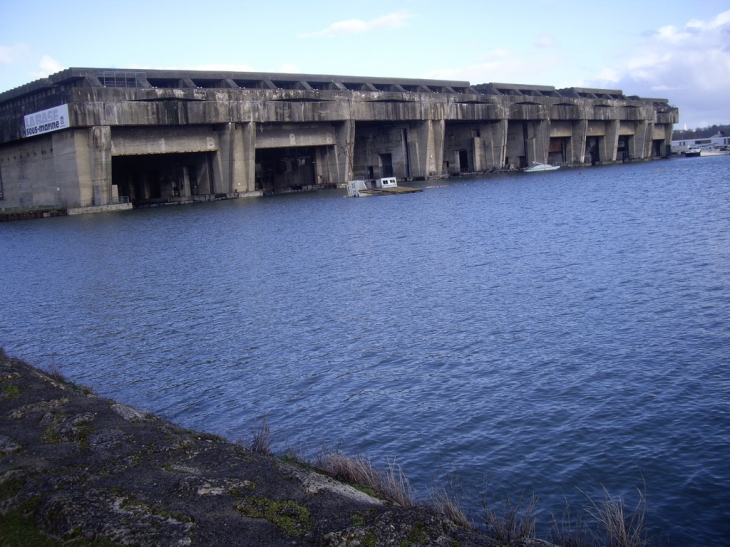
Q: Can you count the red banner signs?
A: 0